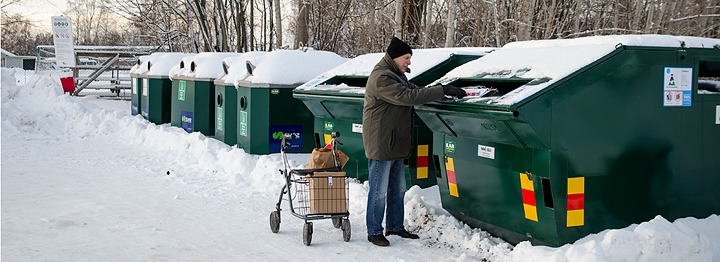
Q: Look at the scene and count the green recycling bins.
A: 7